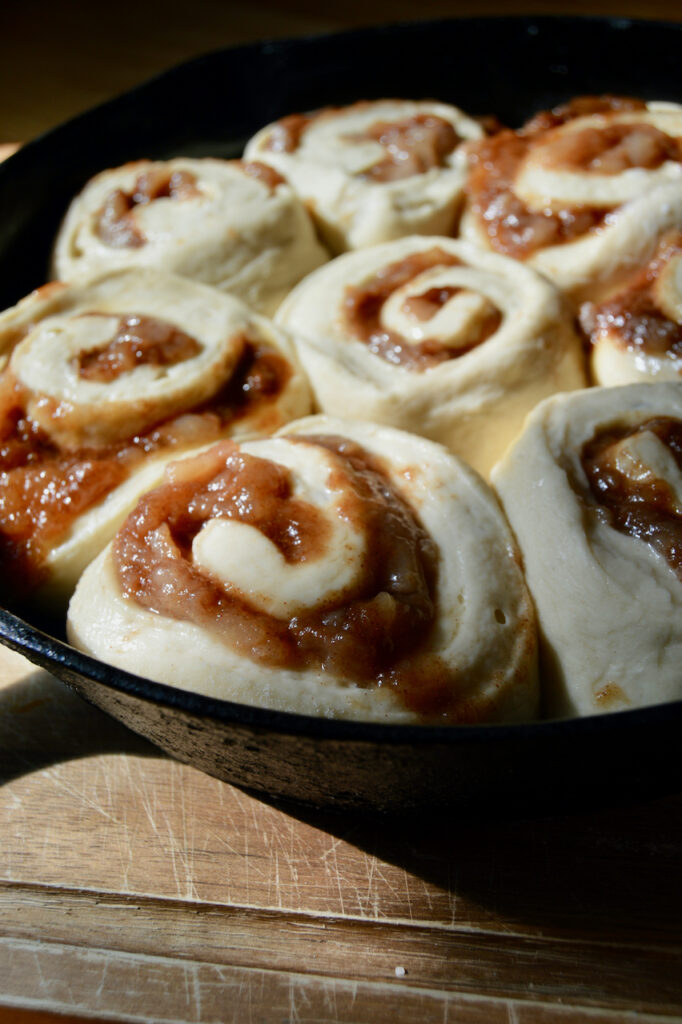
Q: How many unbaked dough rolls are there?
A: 8